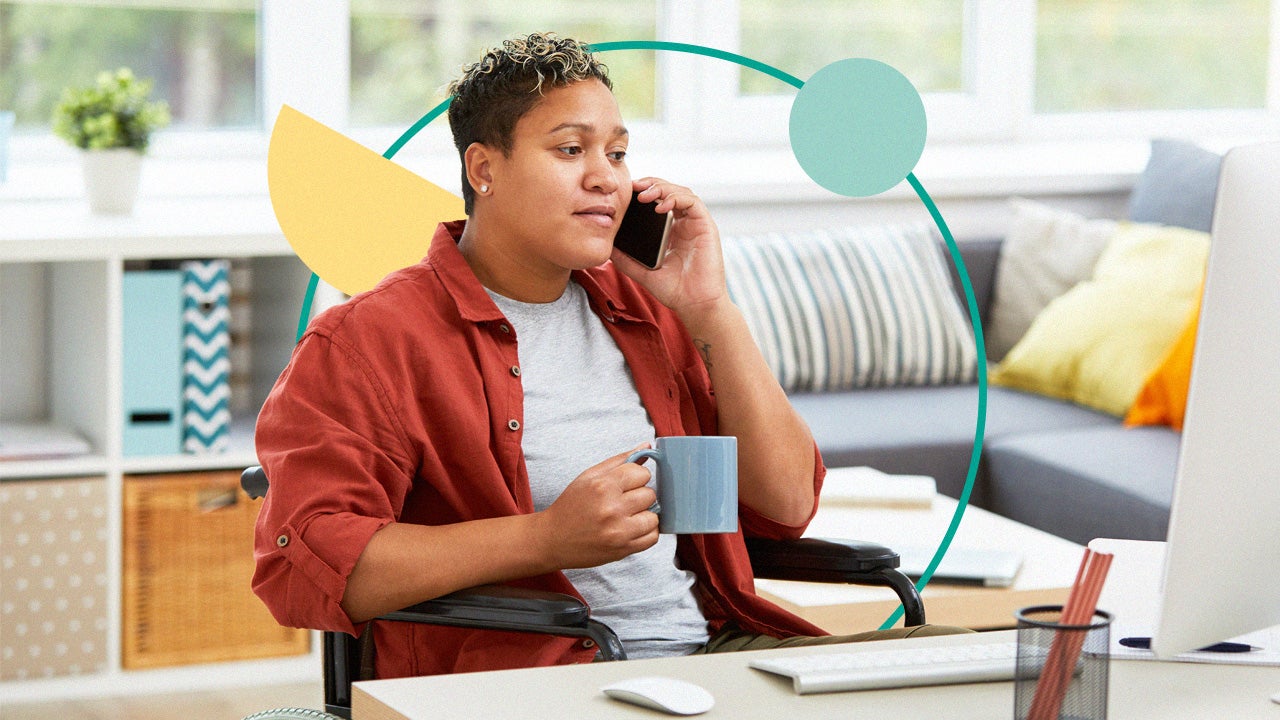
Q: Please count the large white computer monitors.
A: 1